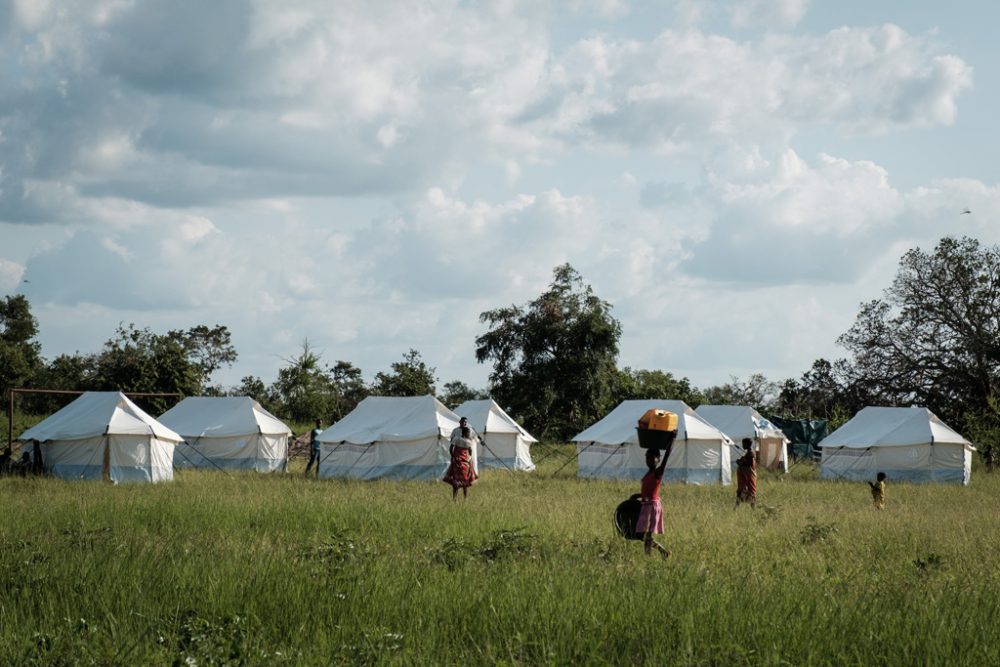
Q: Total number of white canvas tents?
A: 7